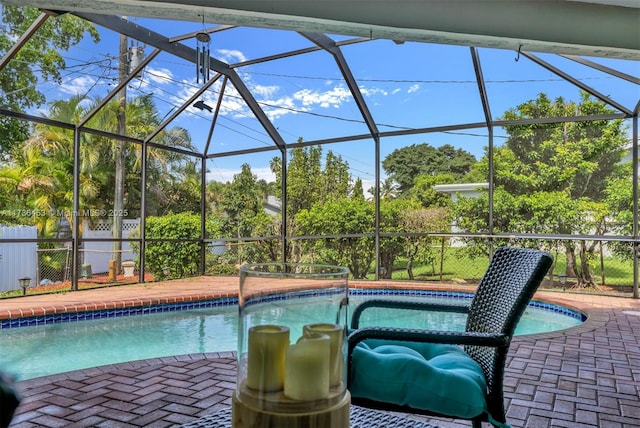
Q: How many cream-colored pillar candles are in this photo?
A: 3